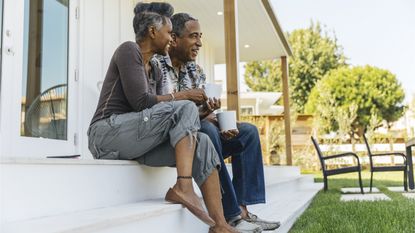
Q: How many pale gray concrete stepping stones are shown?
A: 4